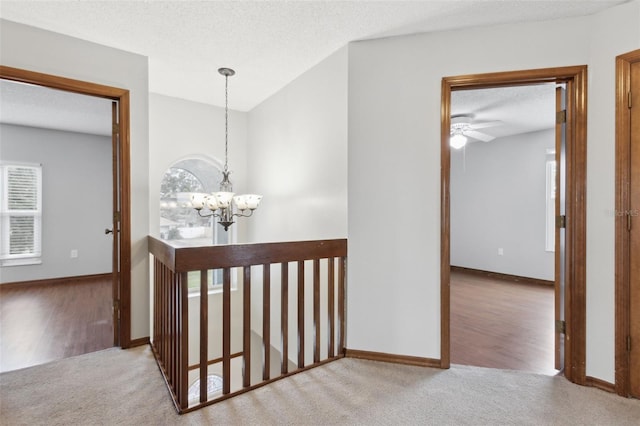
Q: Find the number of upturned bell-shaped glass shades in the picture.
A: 5